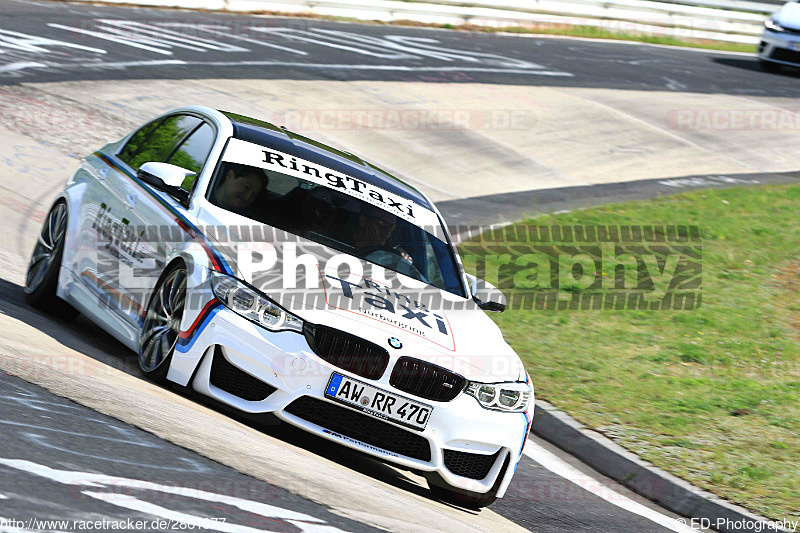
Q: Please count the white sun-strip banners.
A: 1